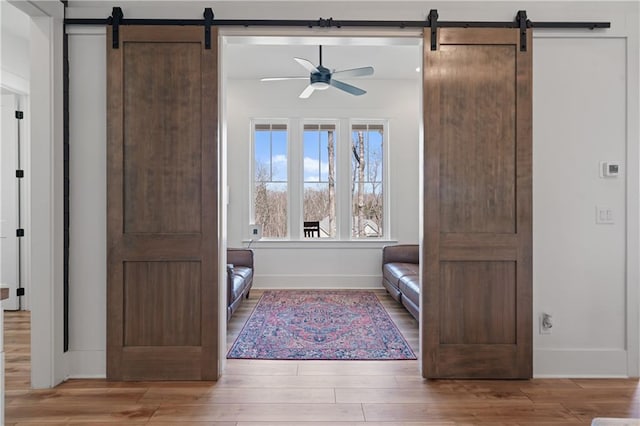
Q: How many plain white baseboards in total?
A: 3